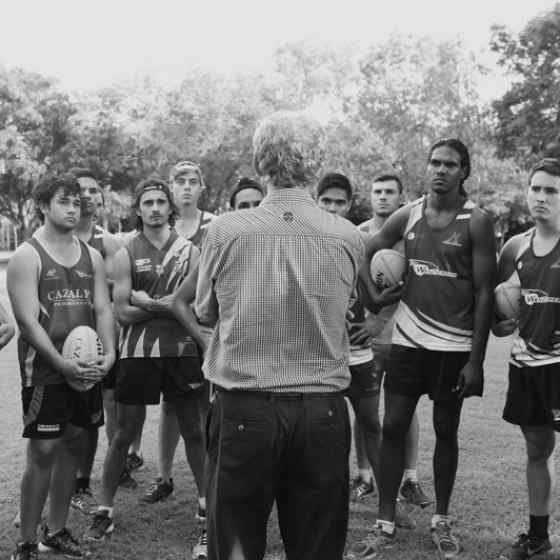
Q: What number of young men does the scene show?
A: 9